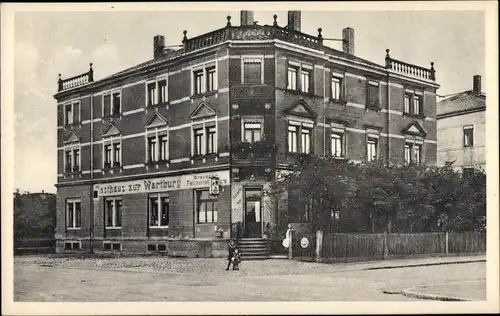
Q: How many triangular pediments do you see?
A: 6